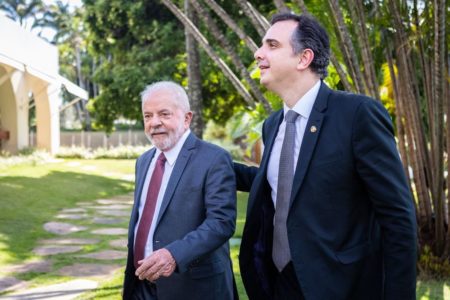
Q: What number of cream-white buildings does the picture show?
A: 1